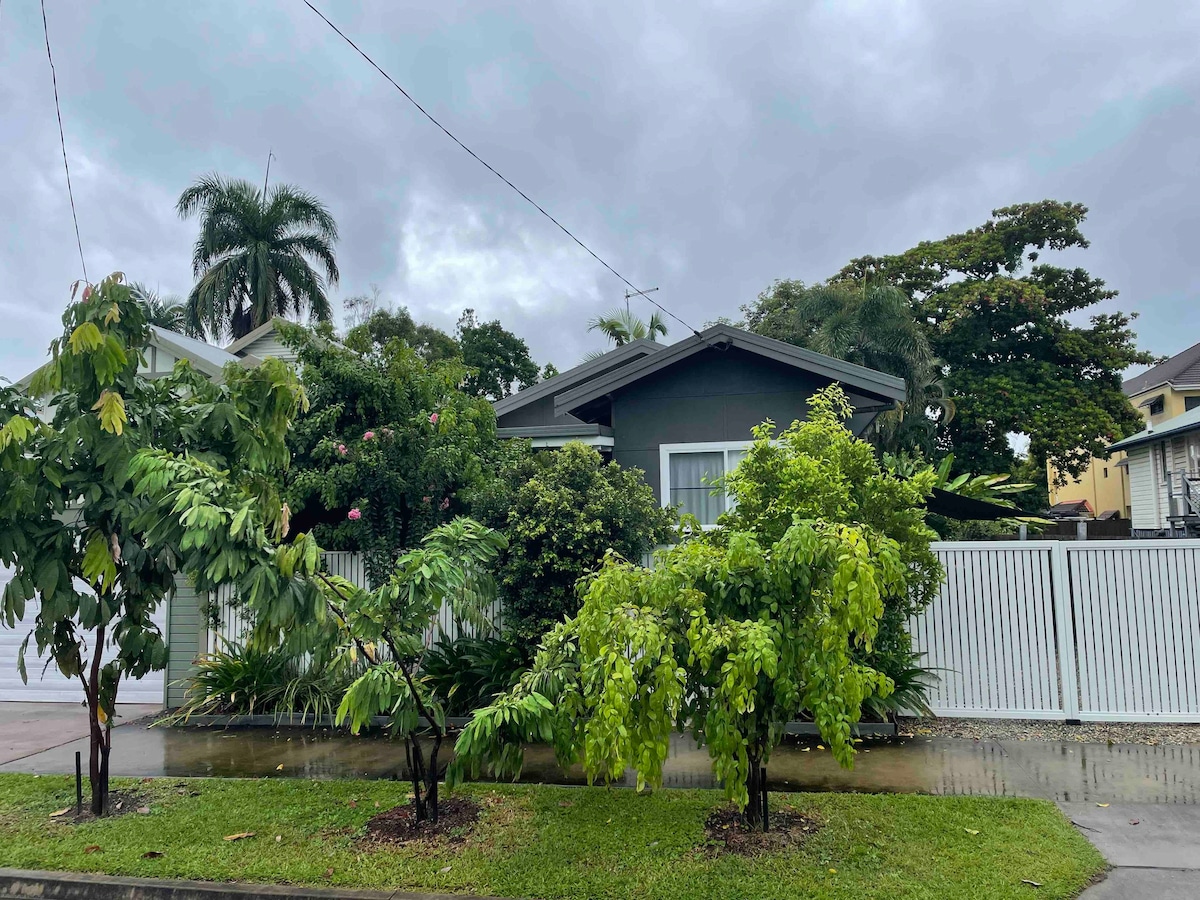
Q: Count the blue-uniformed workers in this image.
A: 0